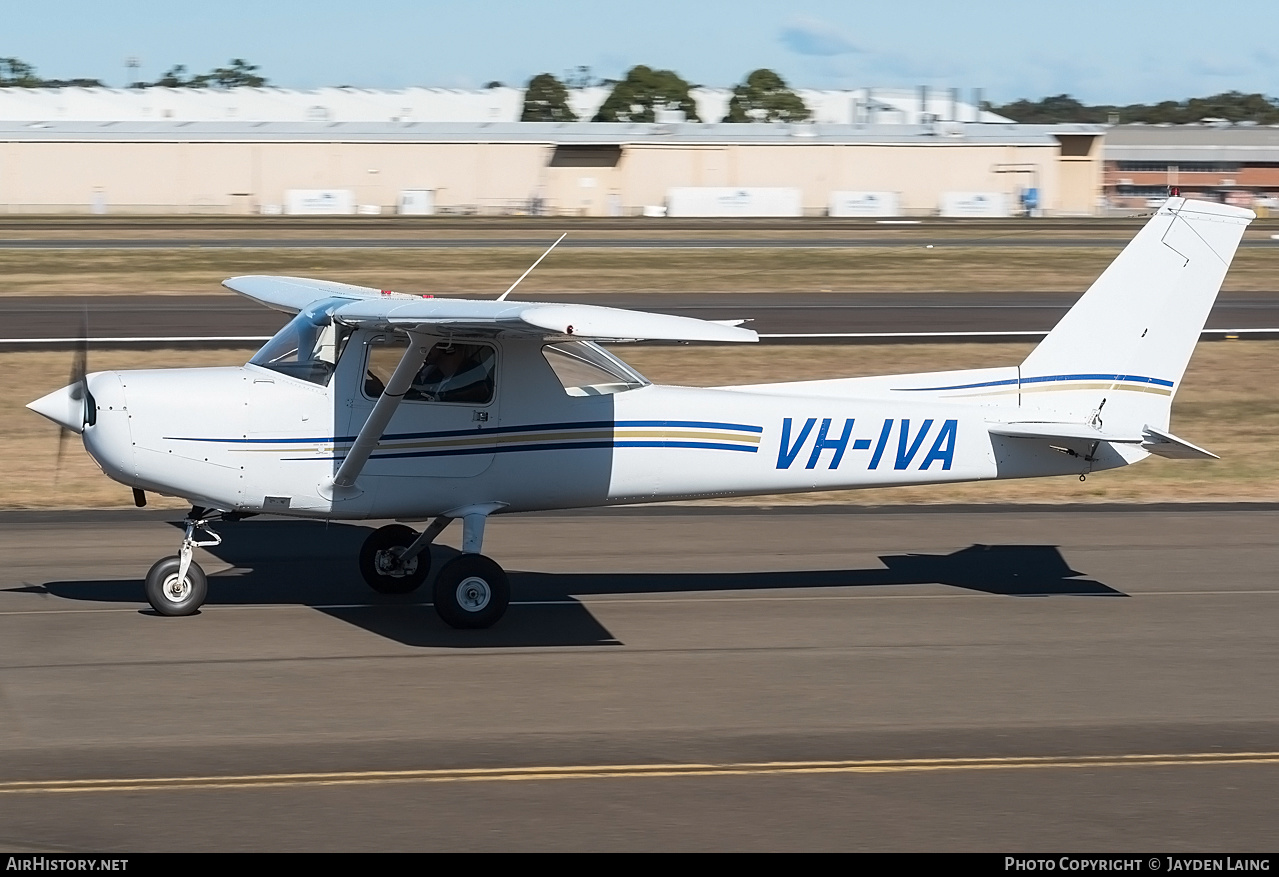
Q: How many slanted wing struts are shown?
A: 1